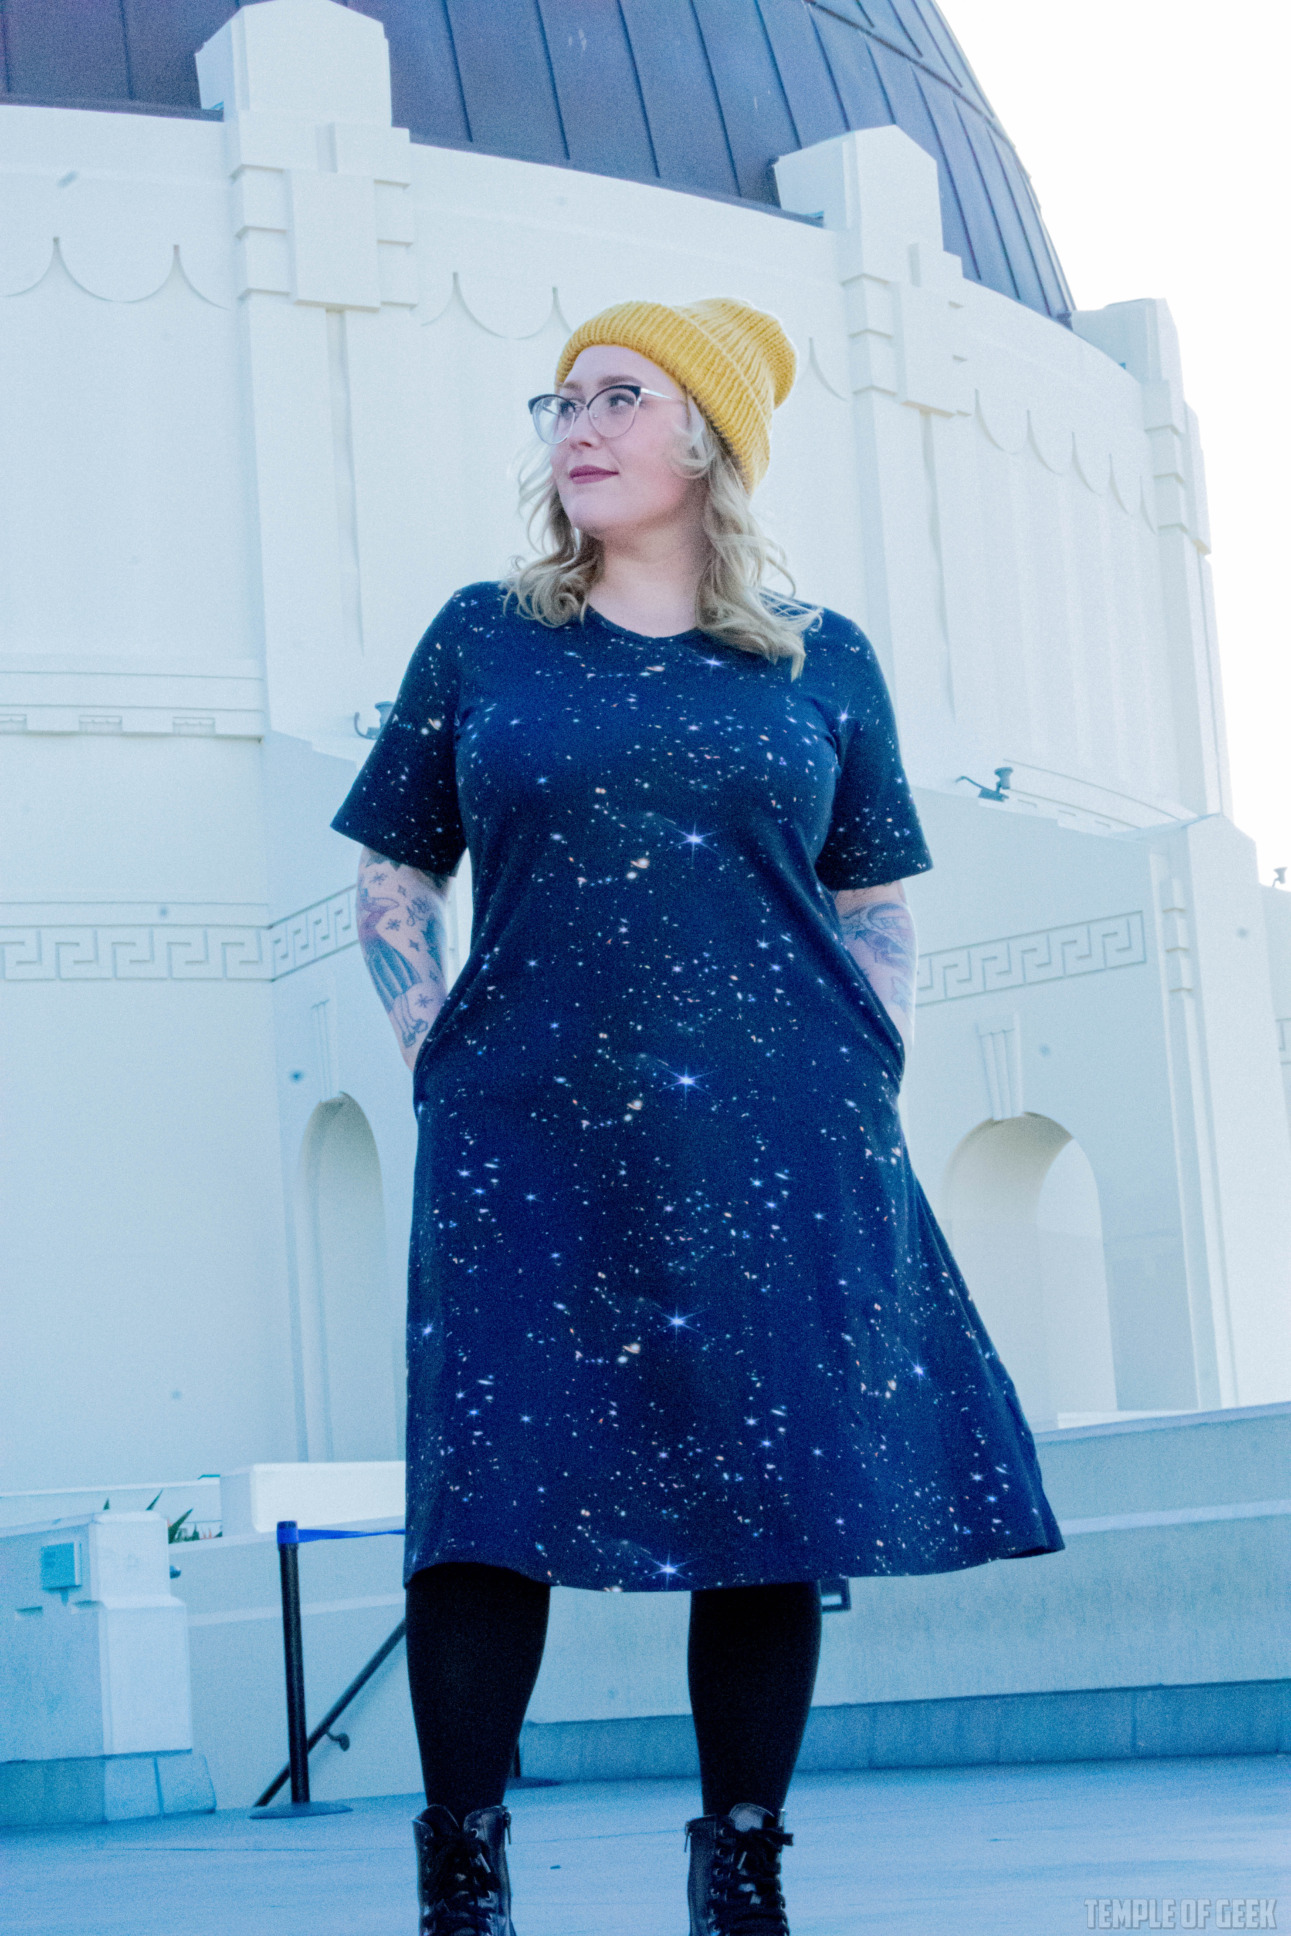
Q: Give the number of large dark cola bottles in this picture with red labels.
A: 0